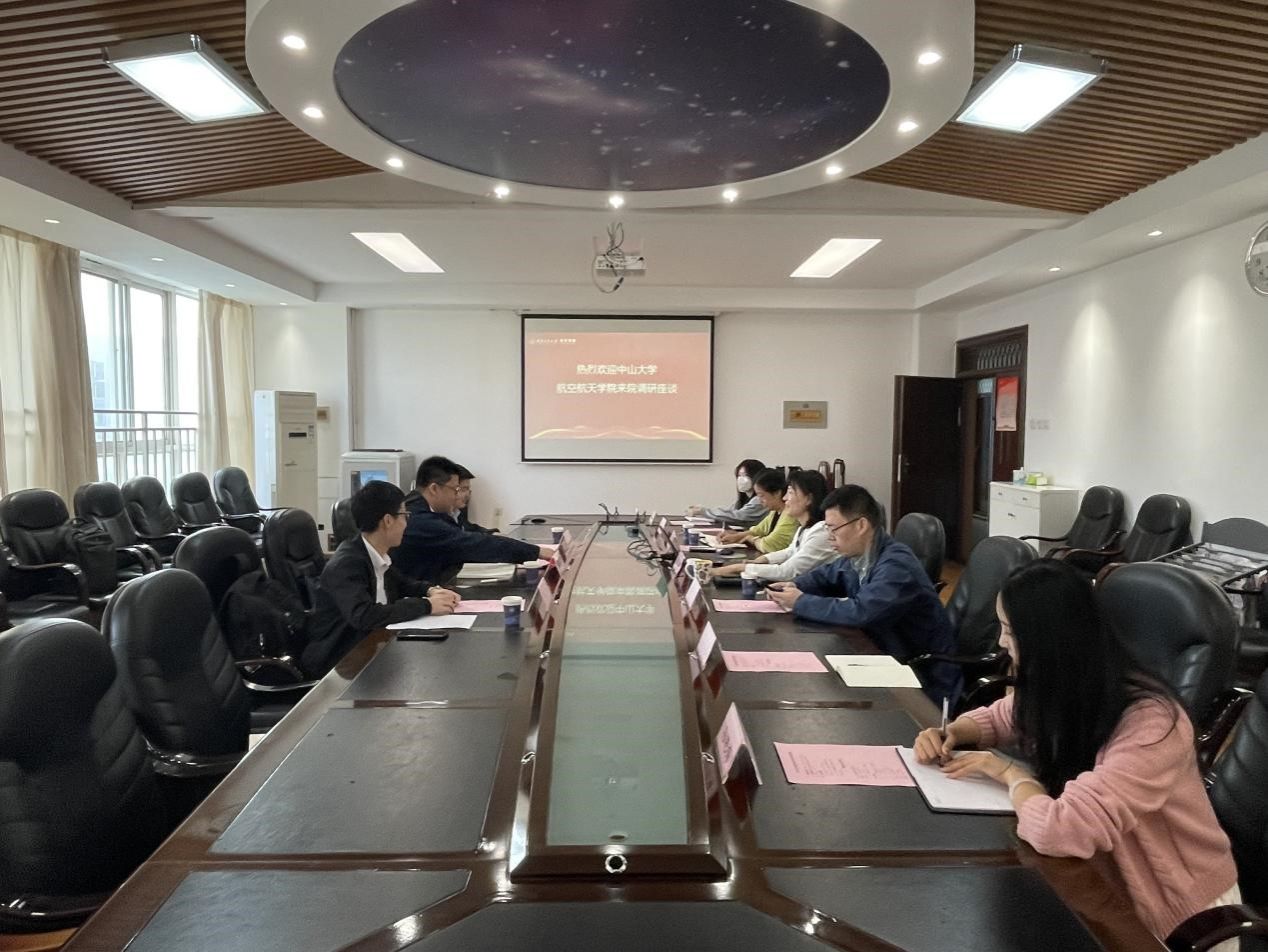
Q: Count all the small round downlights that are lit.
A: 15